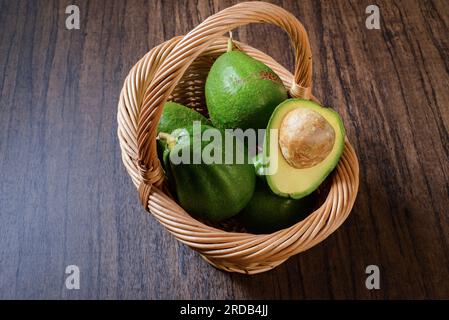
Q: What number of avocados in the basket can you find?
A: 5